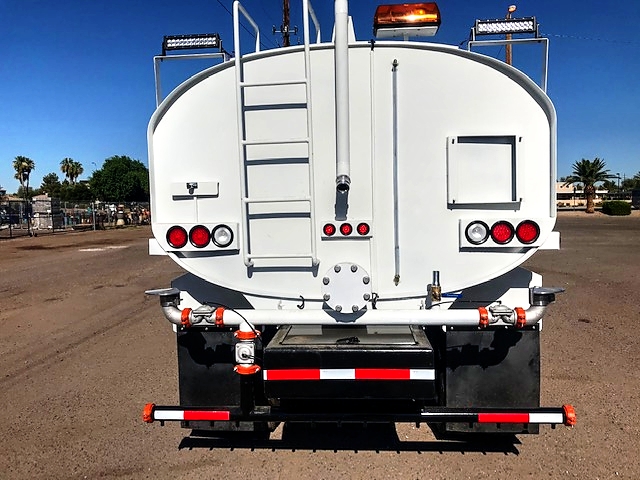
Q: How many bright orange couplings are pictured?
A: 8